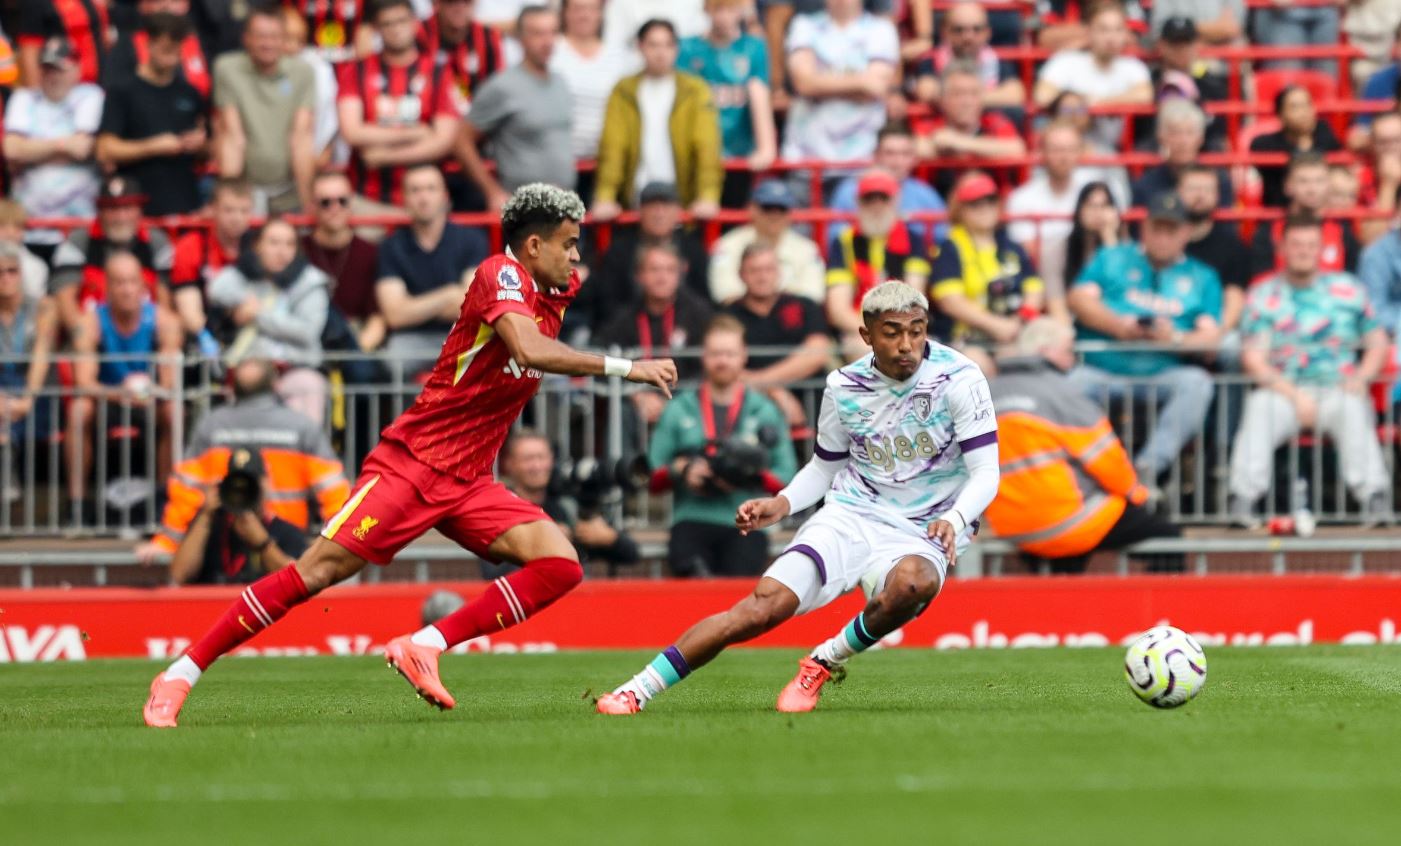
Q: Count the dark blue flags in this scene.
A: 0